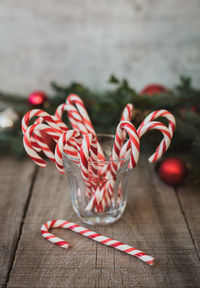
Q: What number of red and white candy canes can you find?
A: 12